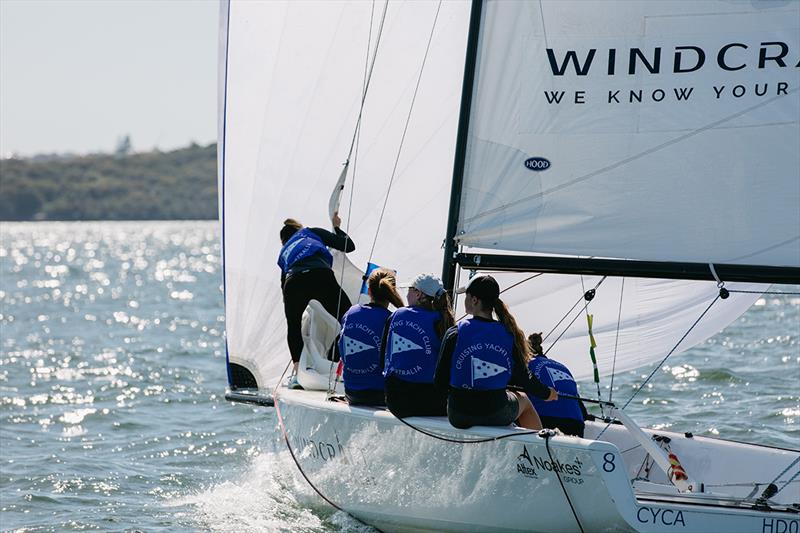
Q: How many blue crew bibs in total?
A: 5